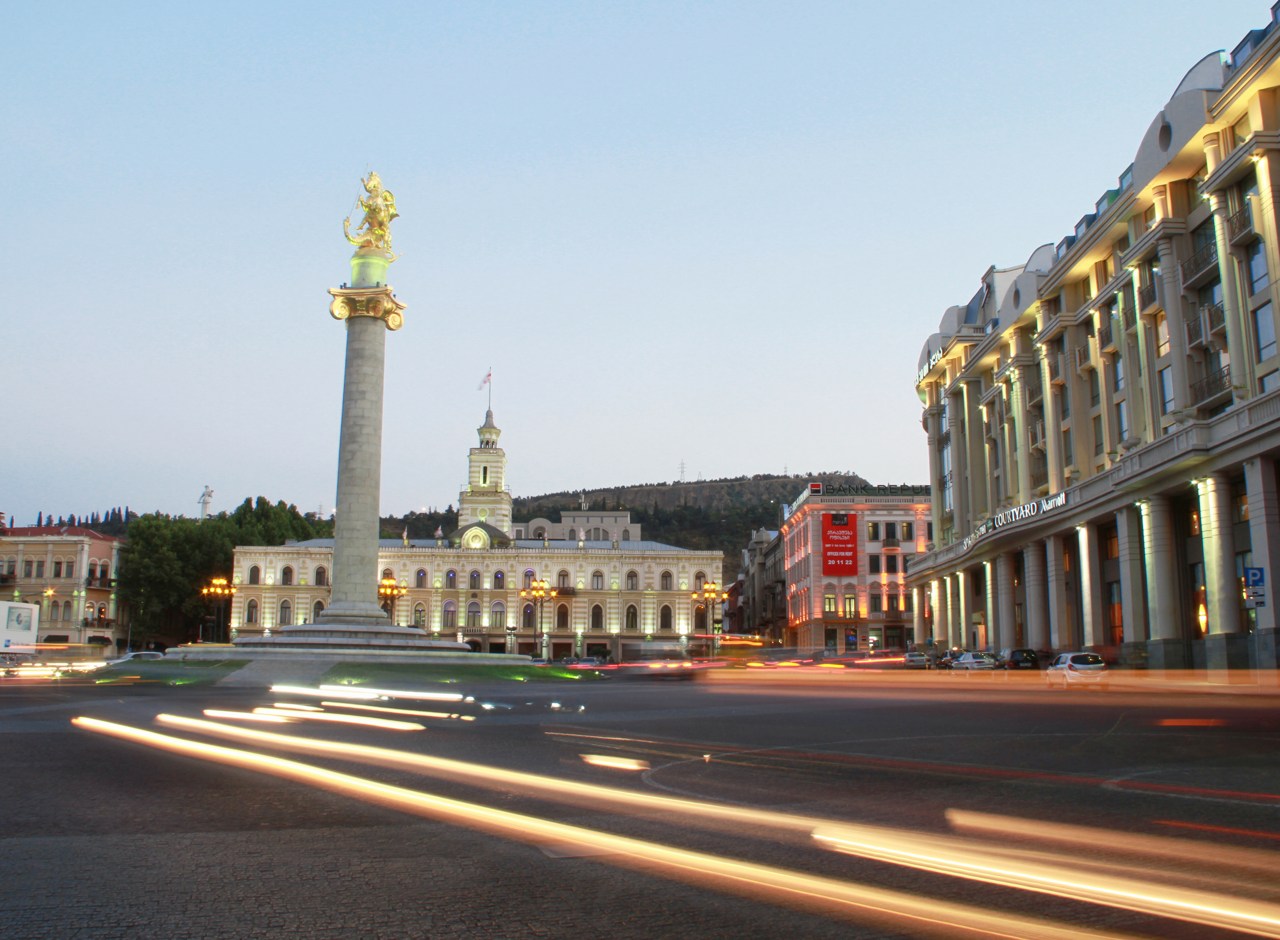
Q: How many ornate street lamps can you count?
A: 4